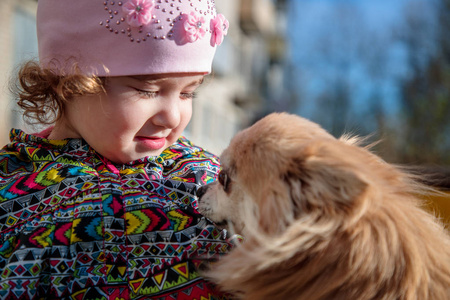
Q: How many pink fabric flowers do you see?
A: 3